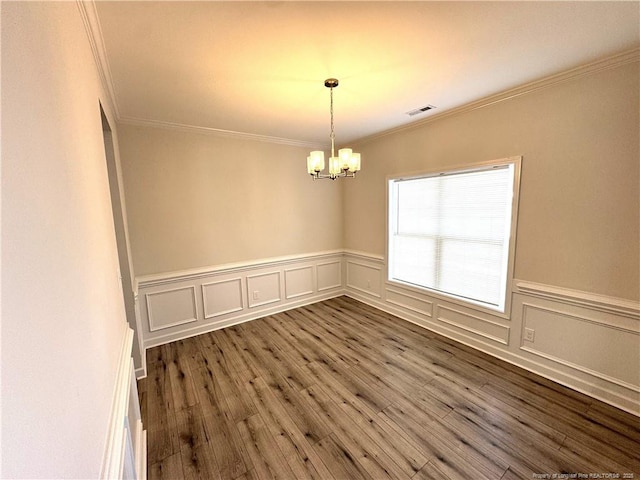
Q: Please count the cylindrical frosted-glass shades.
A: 5